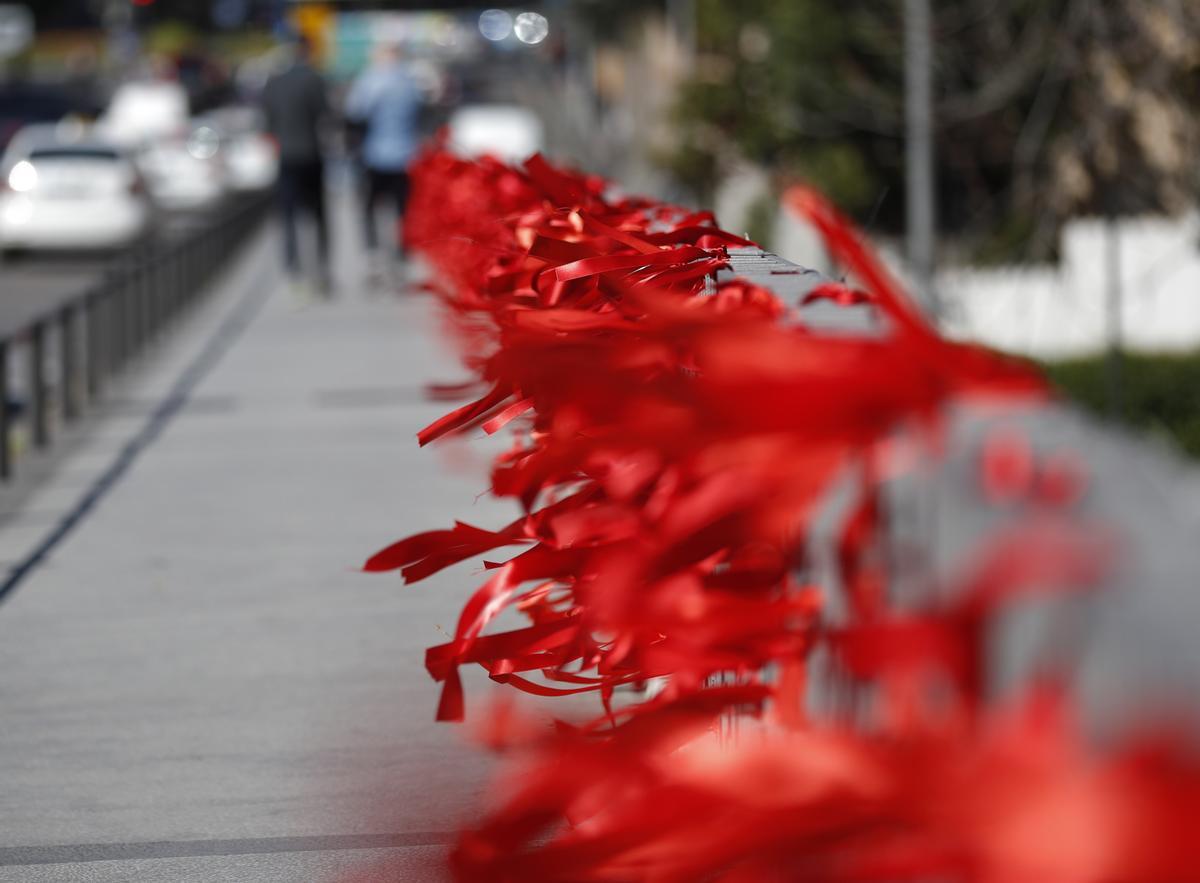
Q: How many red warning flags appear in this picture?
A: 0